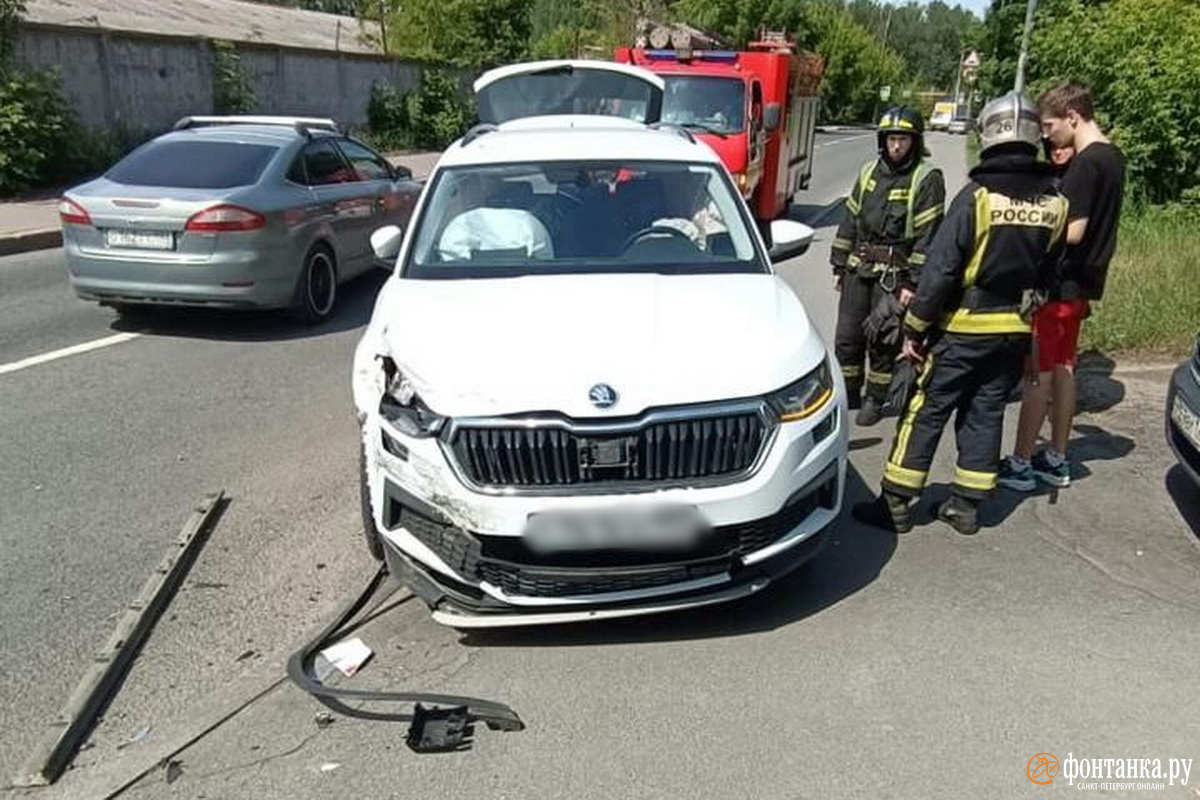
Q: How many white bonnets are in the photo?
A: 1